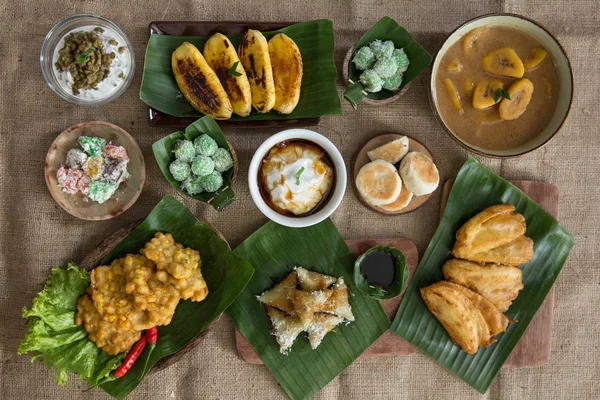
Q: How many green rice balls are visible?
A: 14